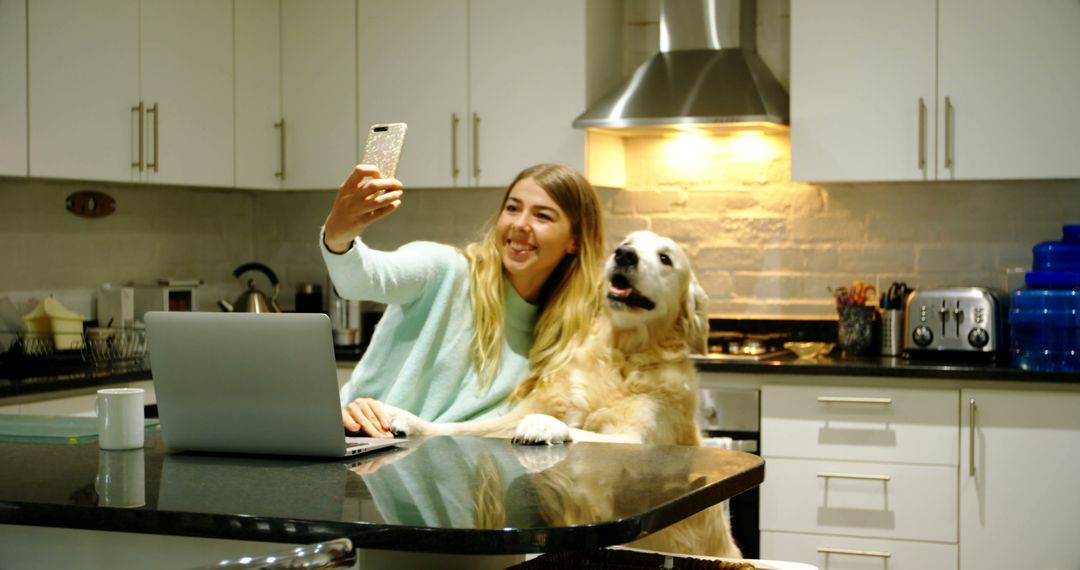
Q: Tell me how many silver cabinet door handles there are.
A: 8